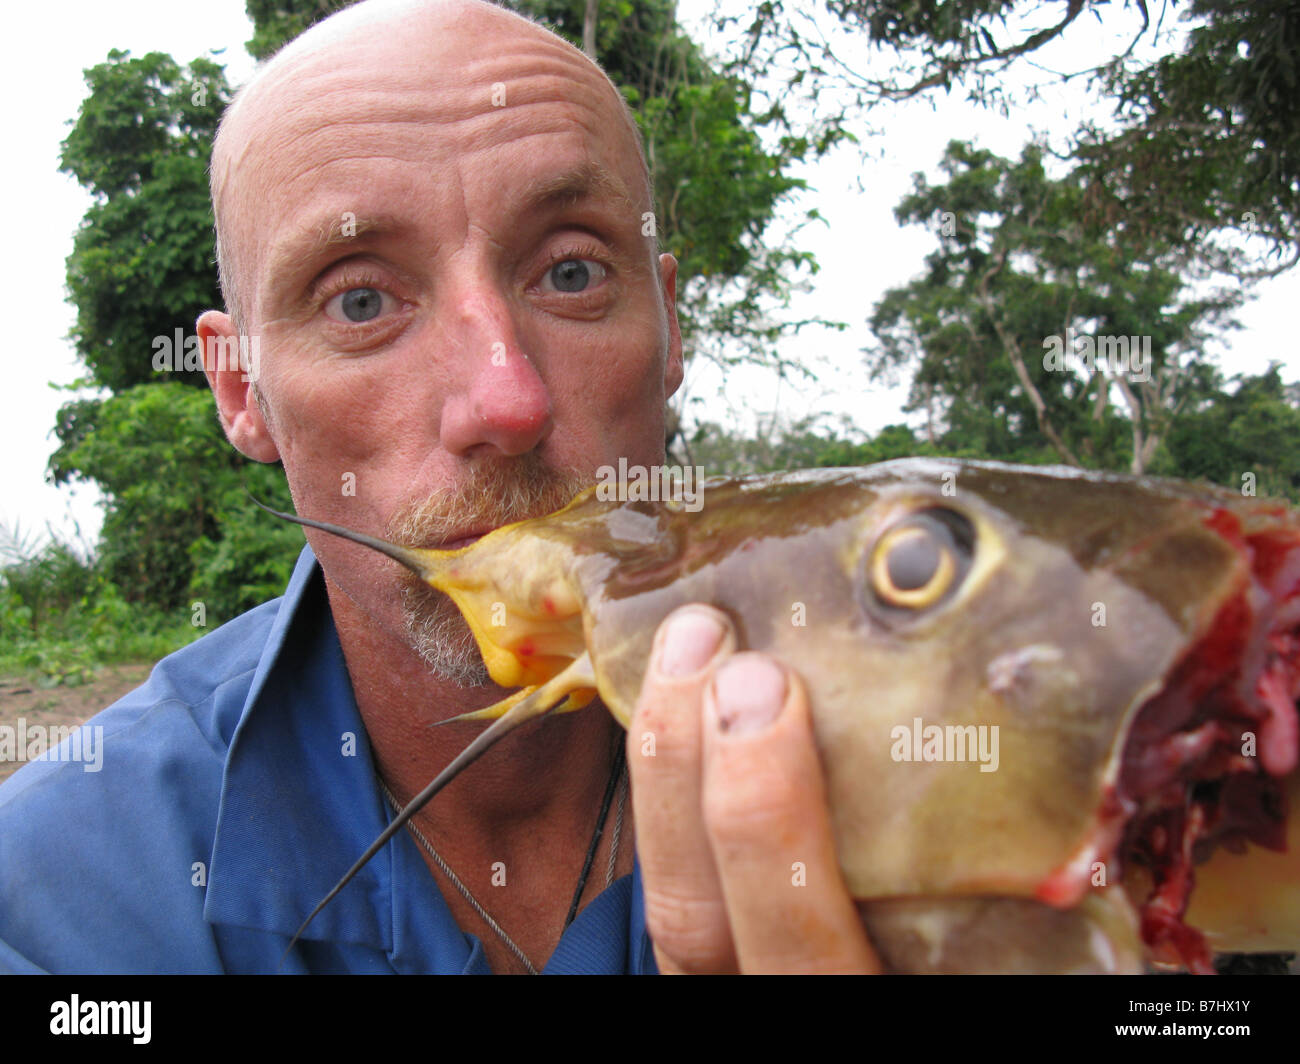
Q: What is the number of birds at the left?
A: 0